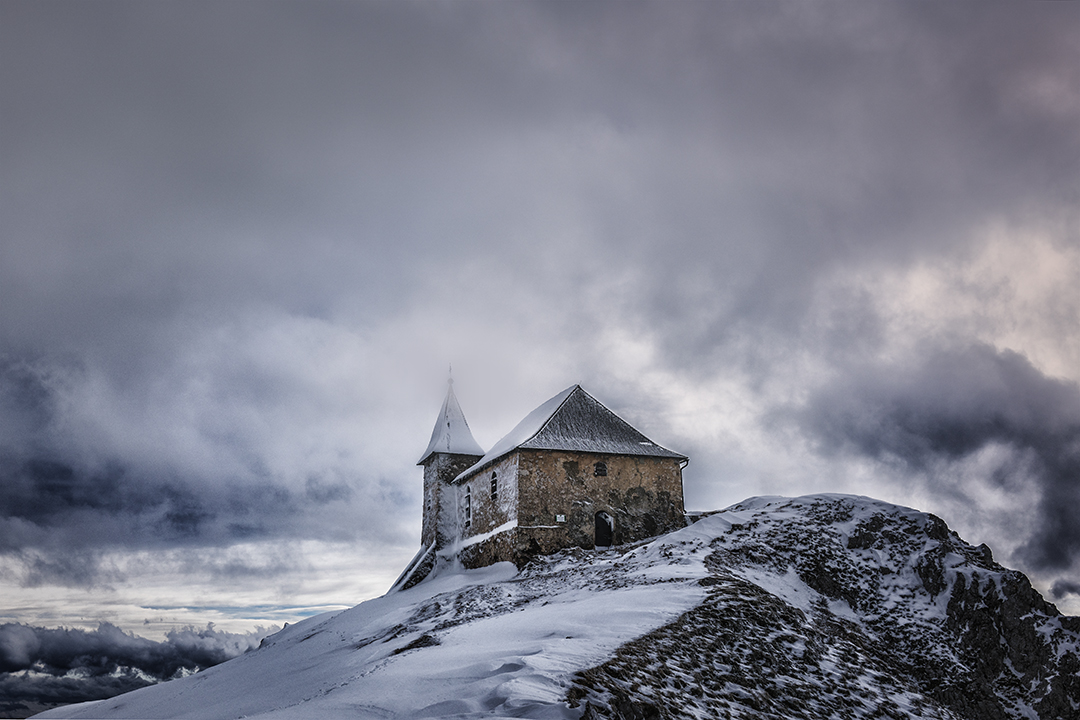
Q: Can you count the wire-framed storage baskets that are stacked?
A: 0